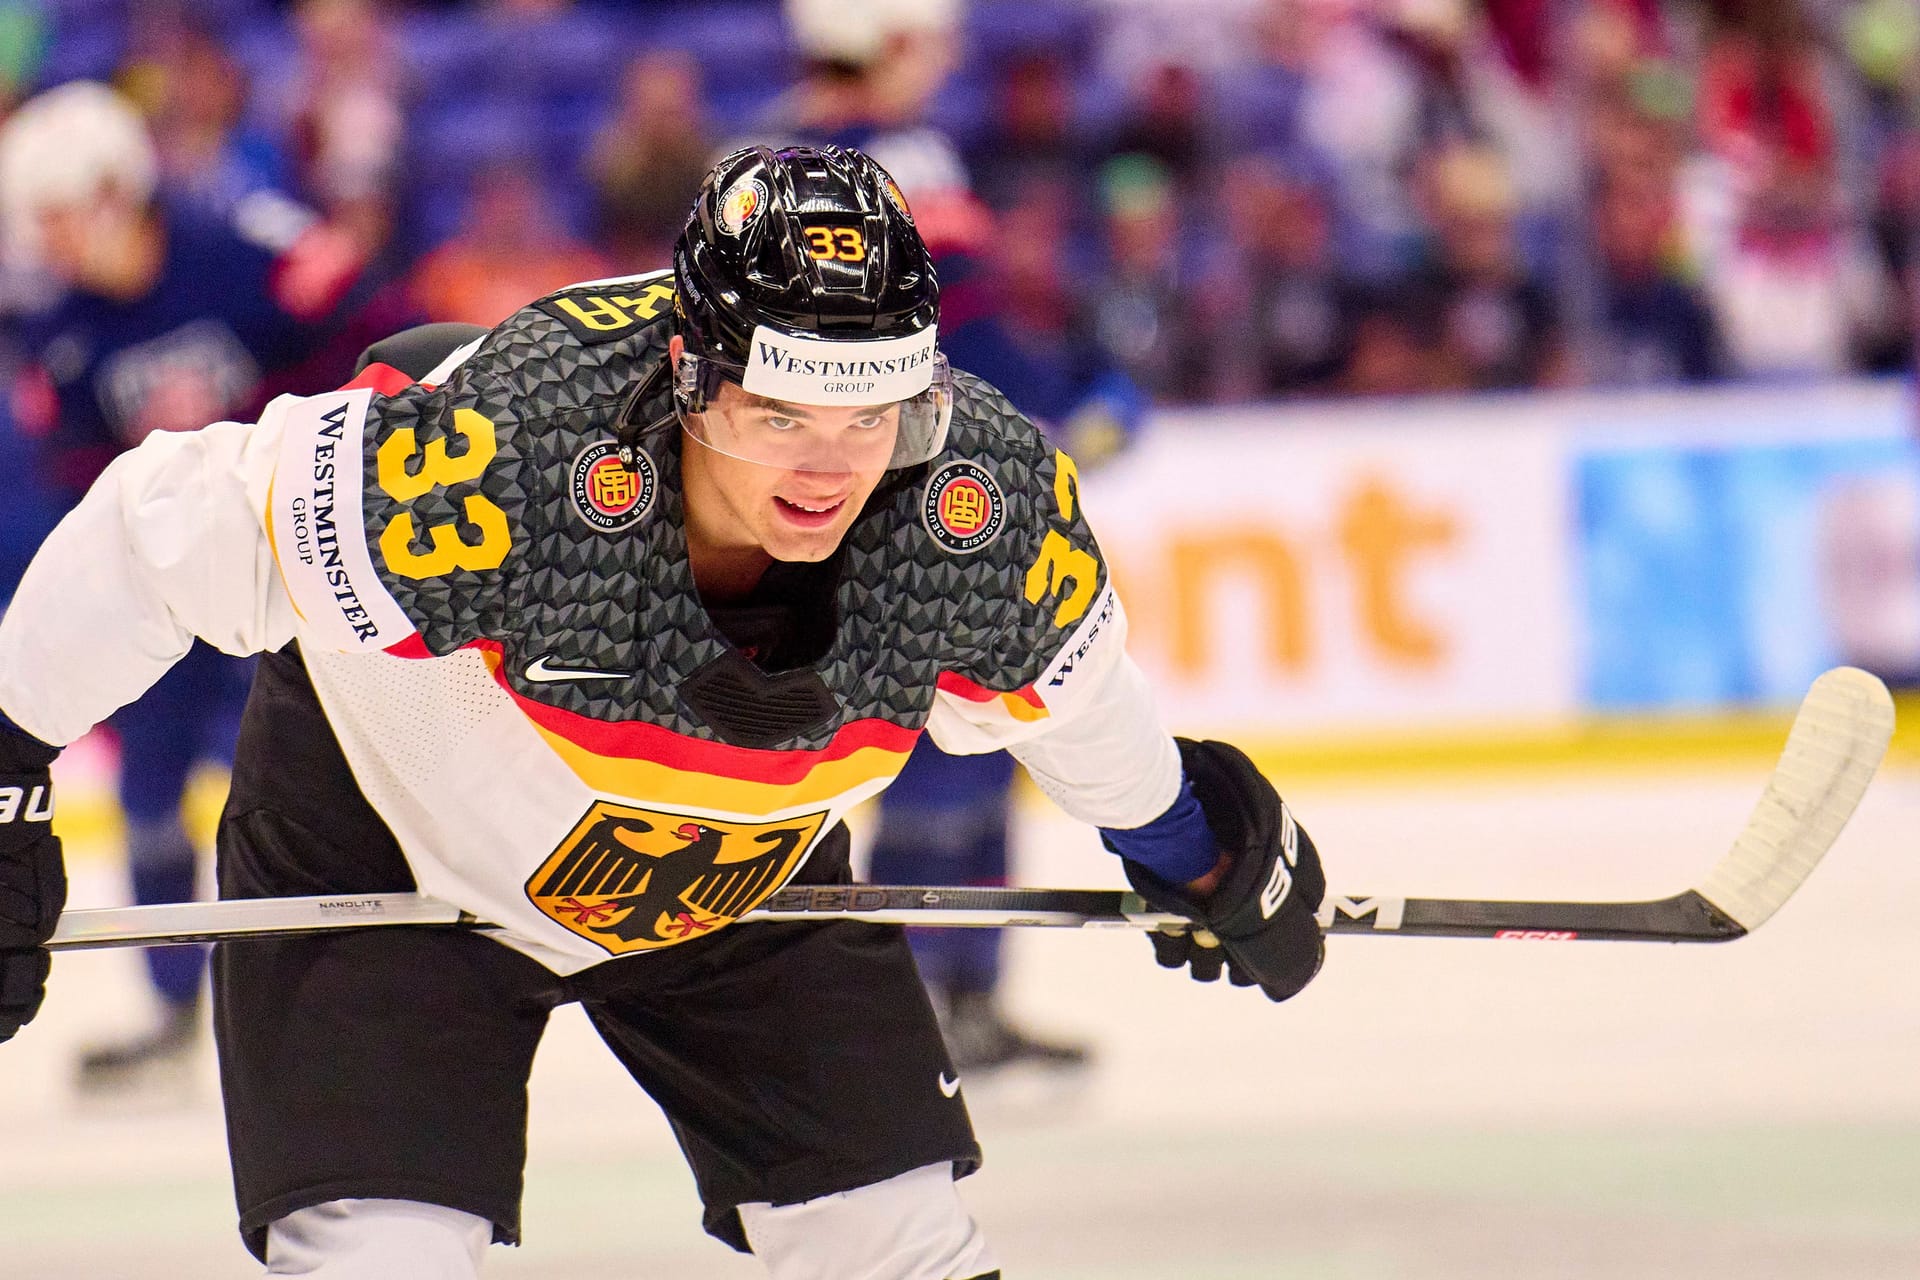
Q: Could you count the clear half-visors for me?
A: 1